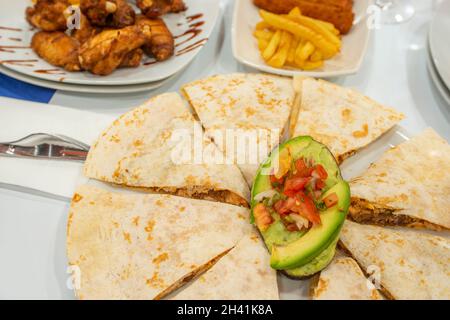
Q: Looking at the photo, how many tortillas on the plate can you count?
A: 8